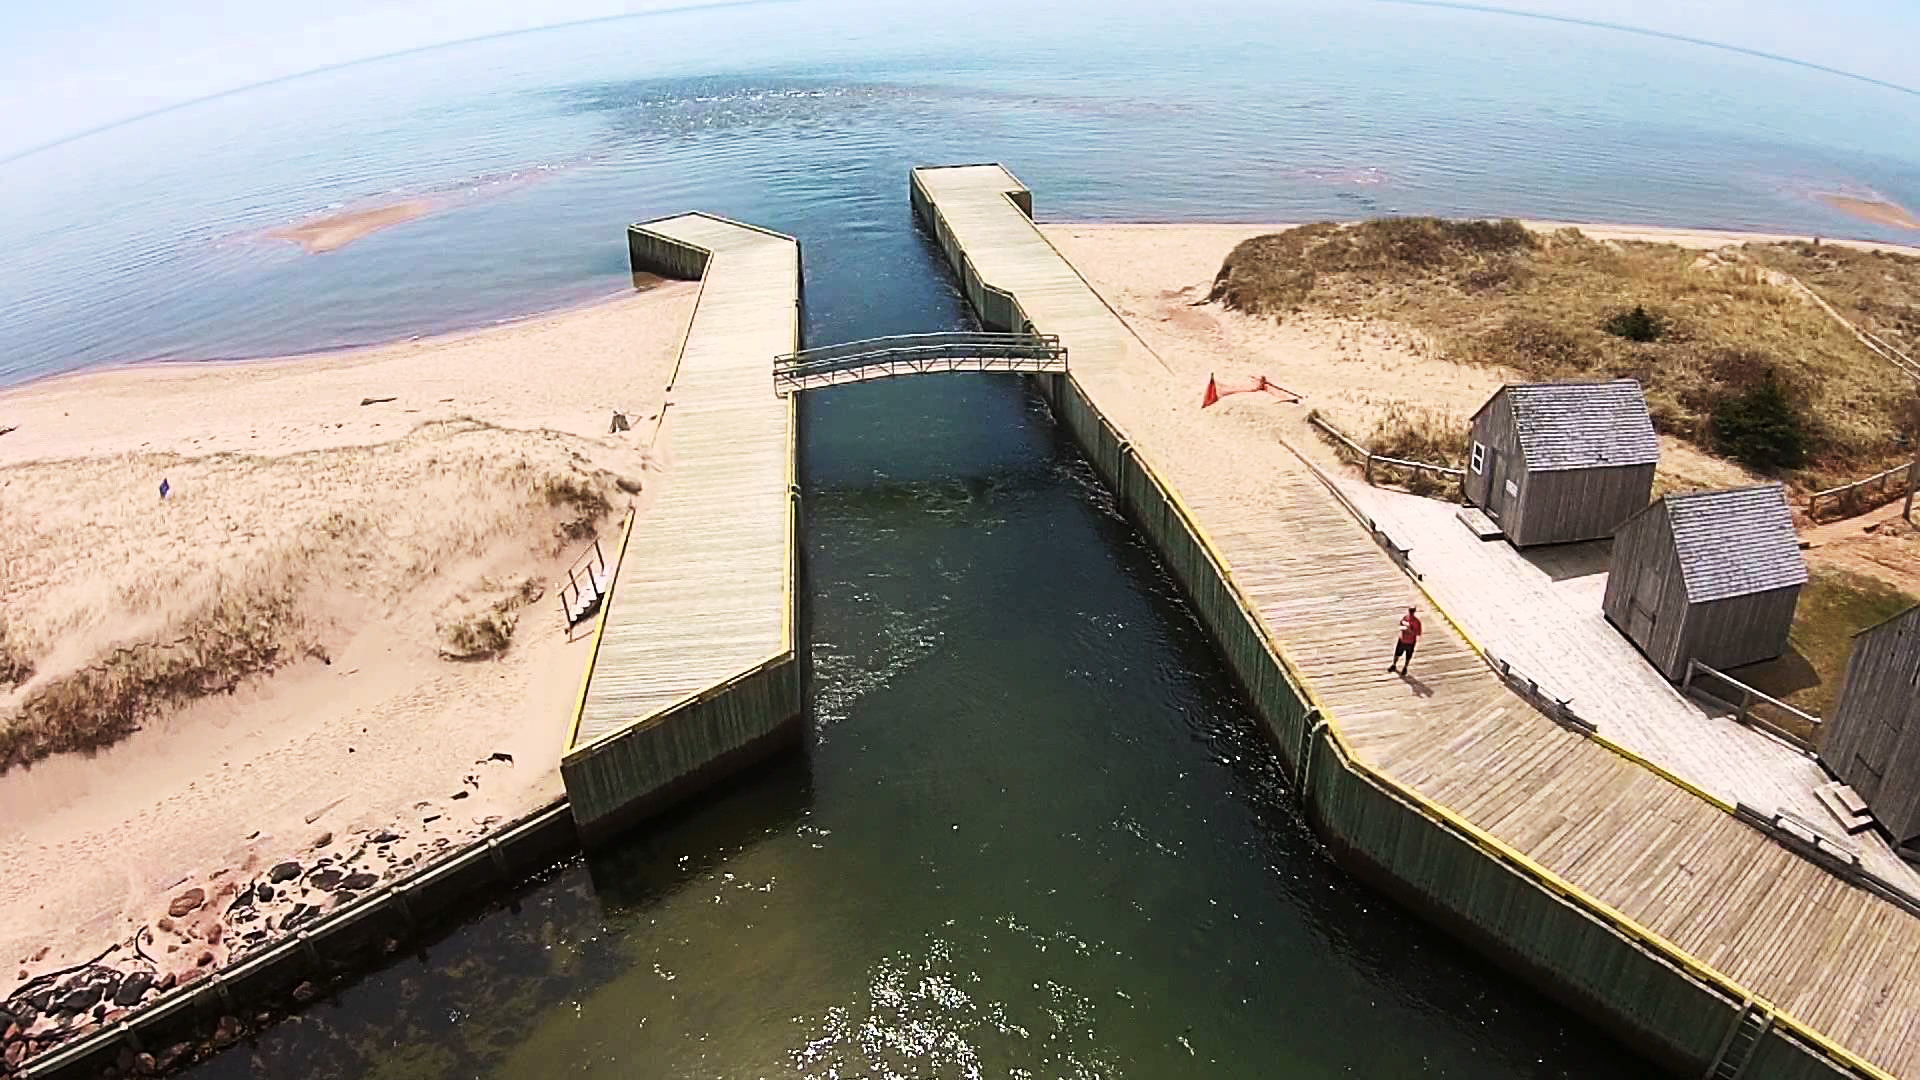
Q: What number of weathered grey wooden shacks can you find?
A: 3